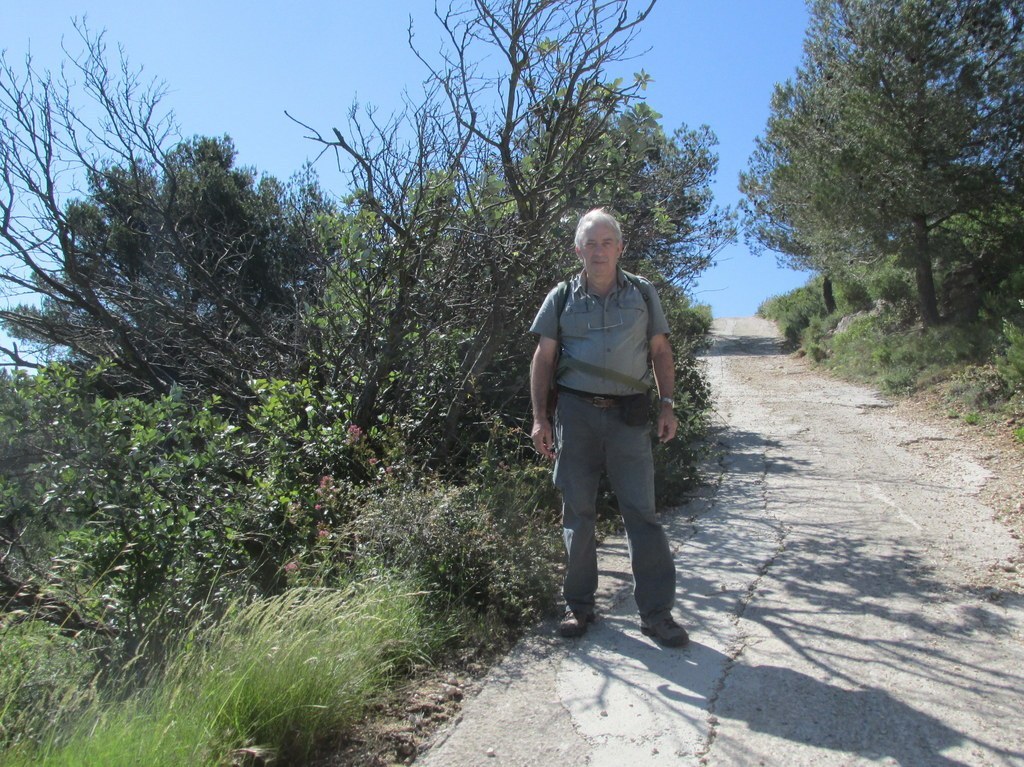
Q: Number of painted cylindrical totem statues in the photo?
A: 0